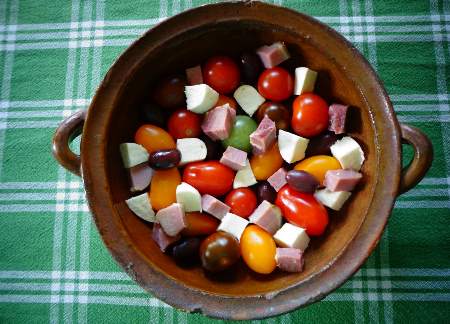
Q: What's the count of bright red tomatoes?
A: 7